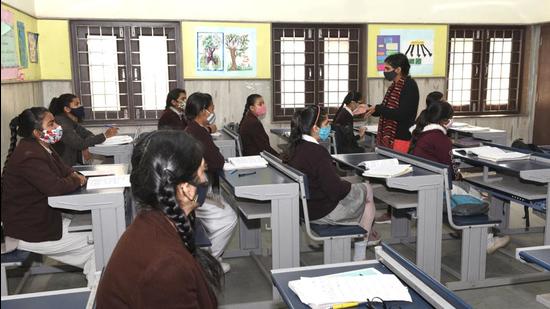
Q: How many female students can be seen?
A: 10